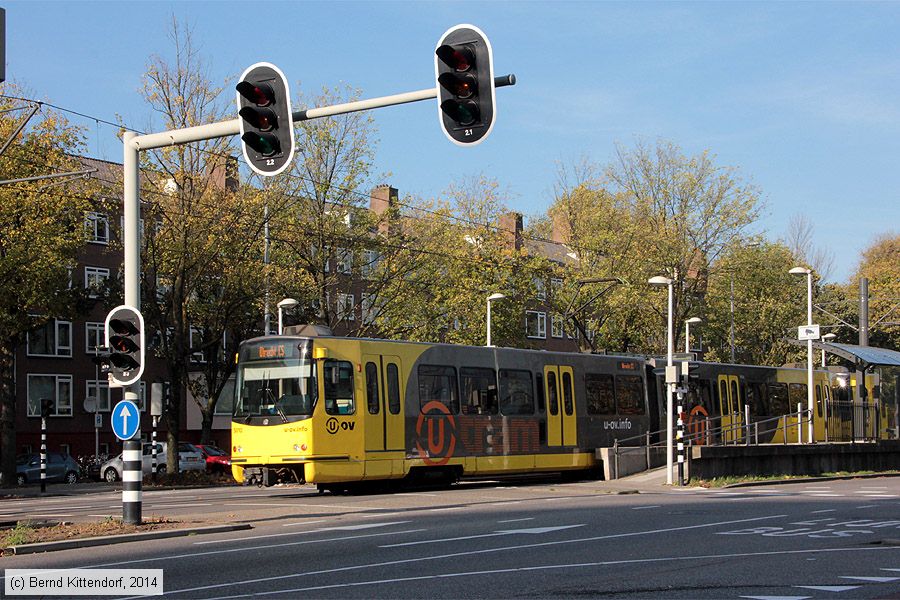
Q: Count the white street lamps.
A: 6